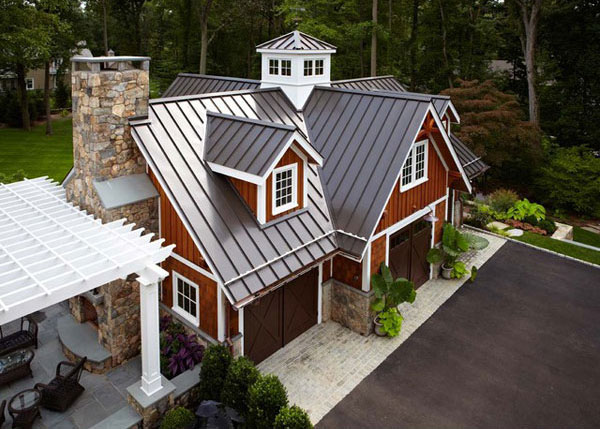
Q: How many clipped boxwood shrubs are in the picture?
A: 5